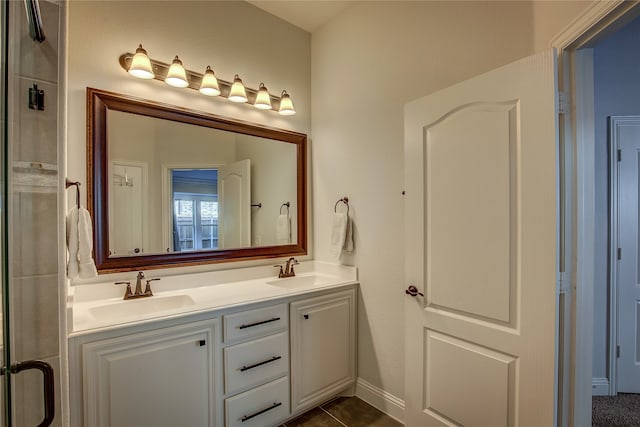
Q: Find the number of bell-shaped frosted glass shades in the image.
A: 6